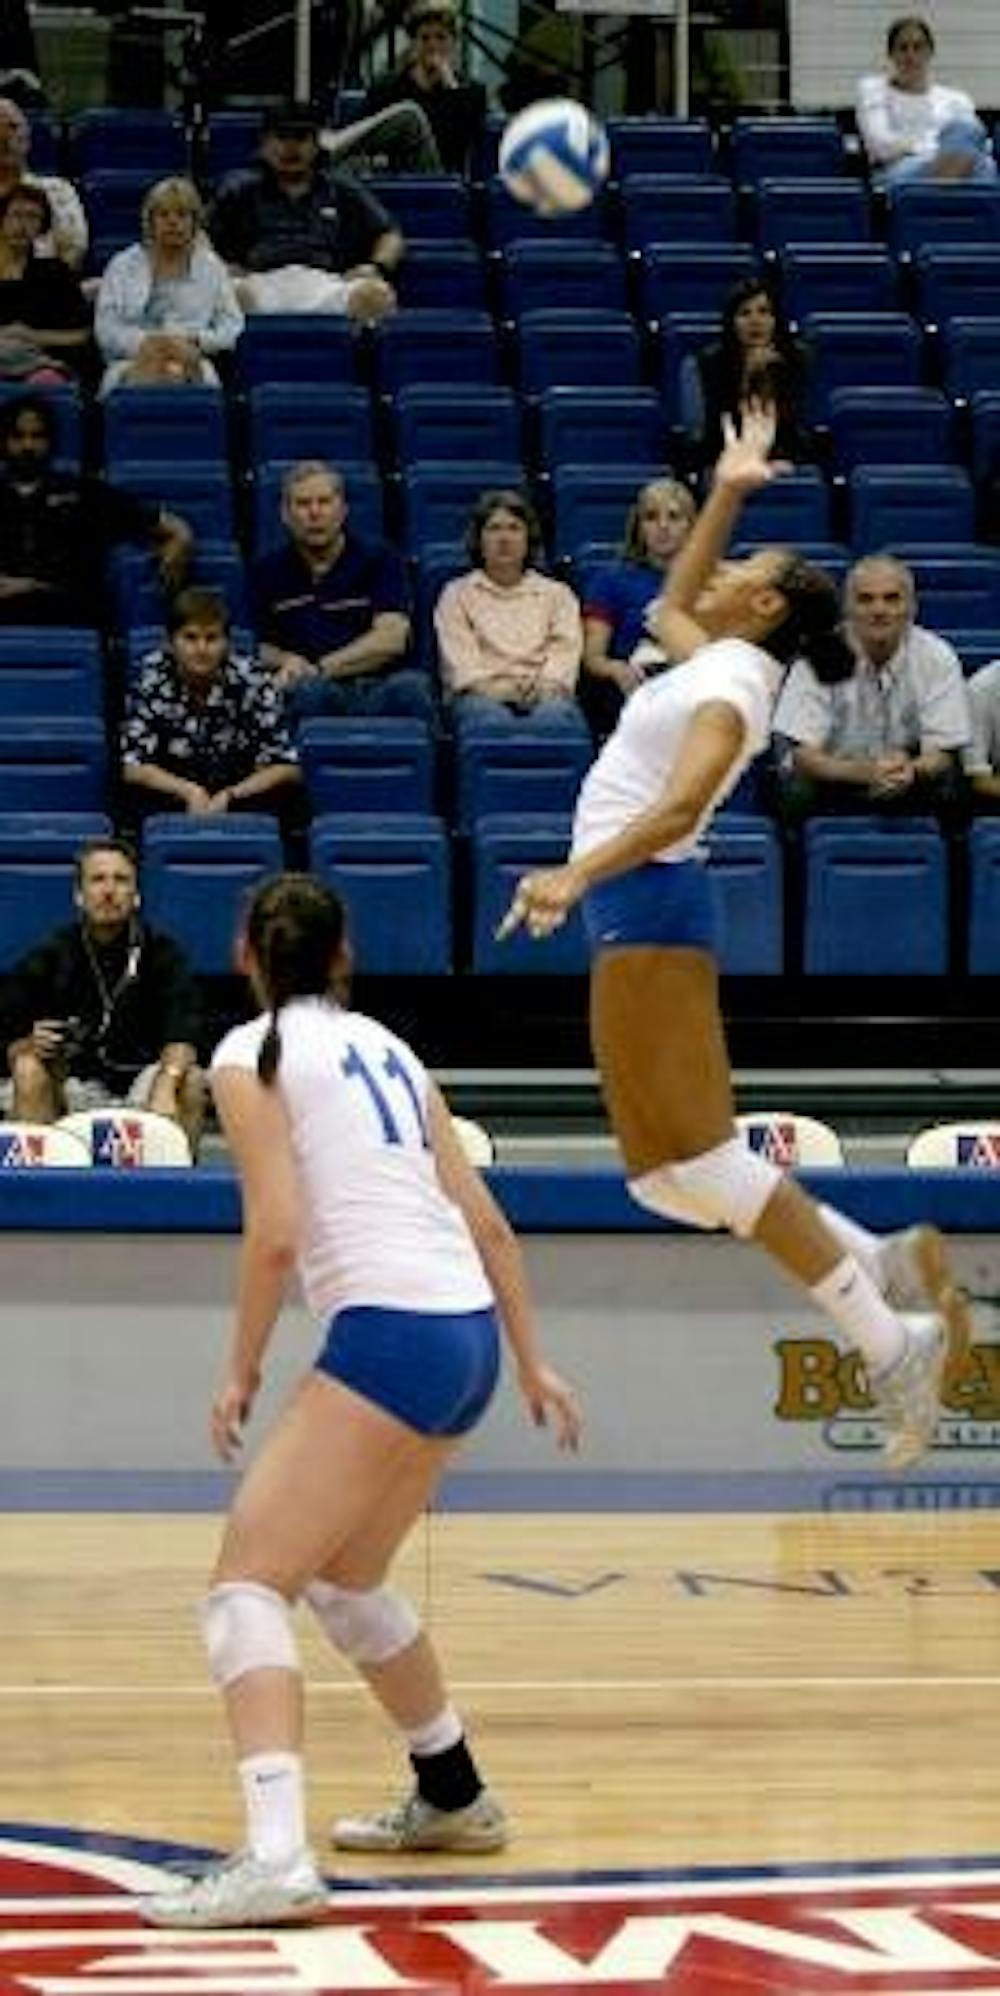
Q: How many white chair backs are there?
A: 5